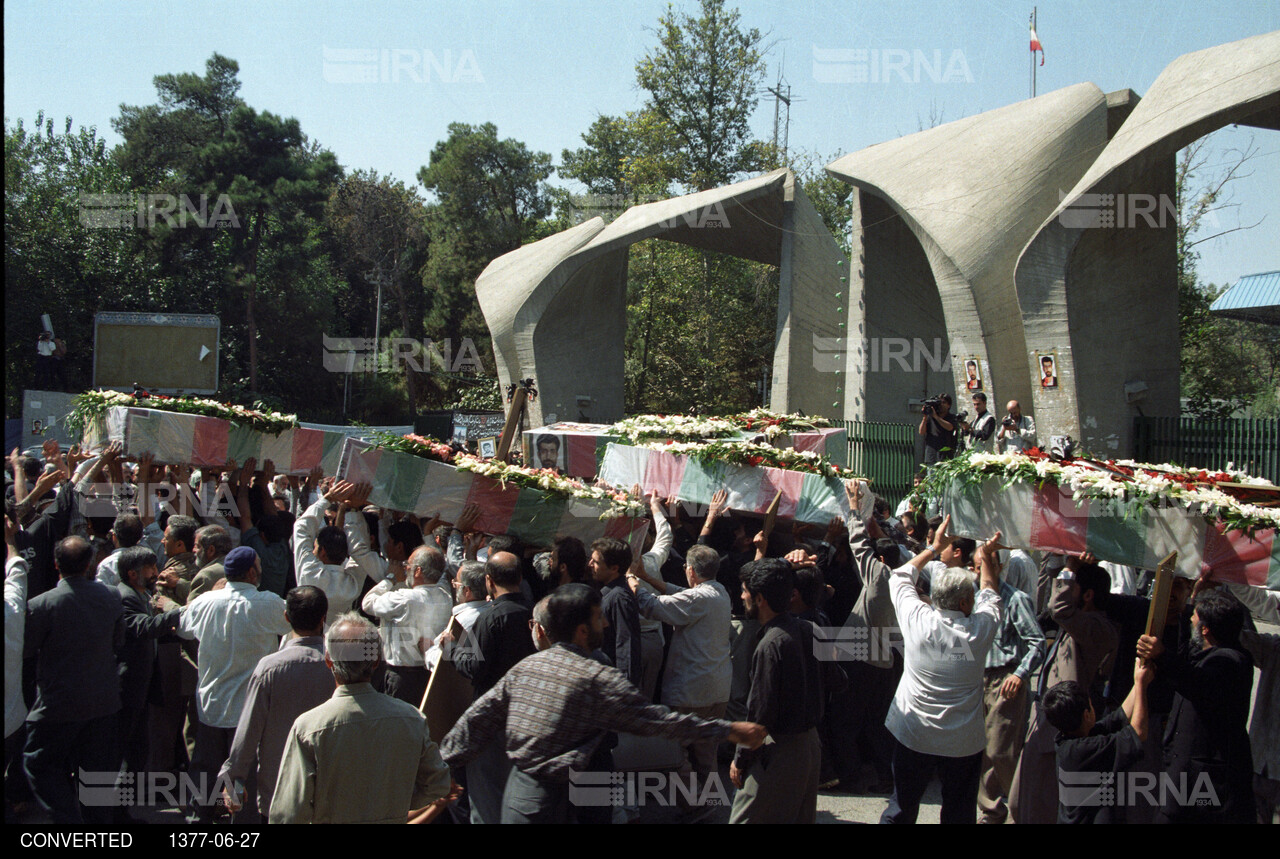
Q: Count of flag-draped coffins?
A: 5